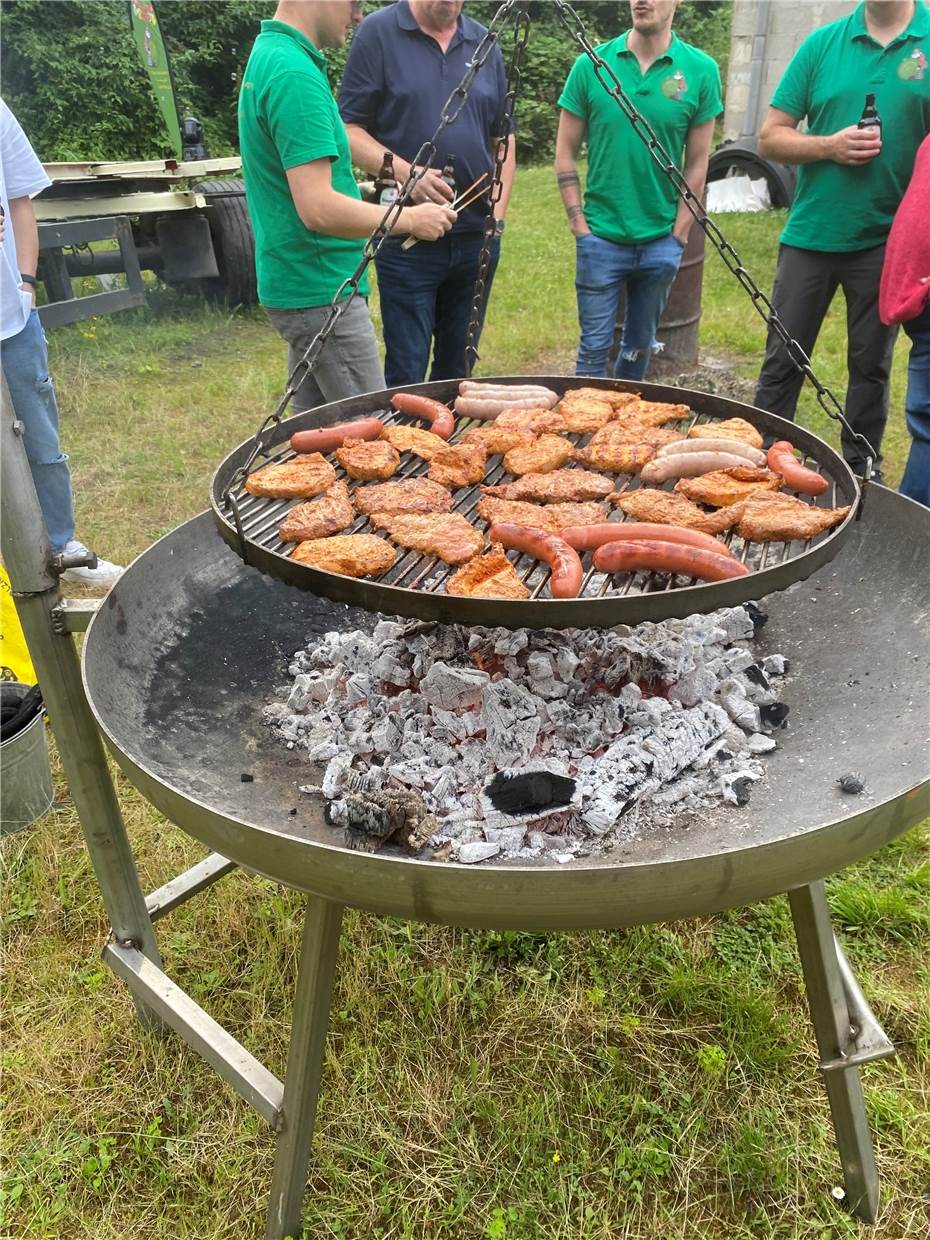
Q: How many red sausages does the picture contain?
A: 6